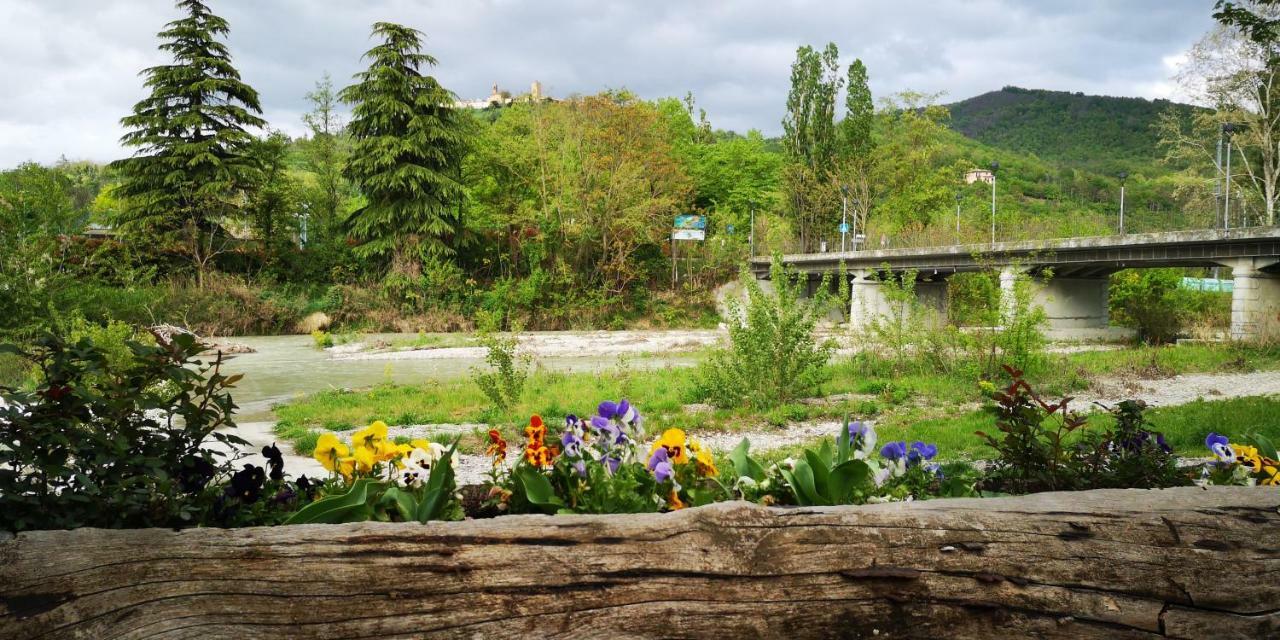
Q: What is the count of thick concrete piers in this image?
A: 3